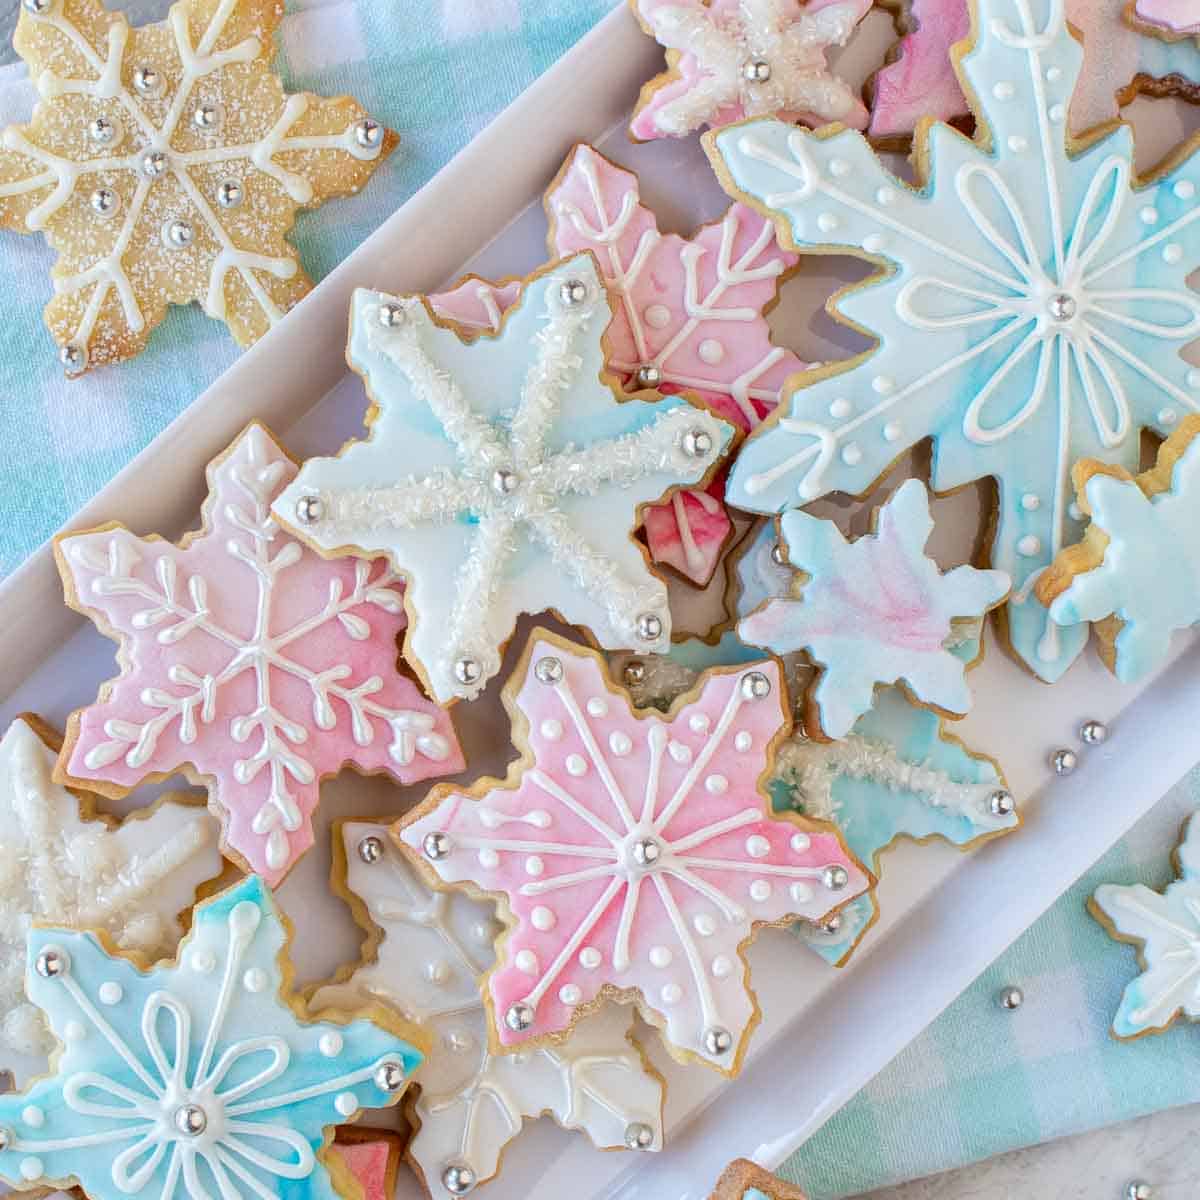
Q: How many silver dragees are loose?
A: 4